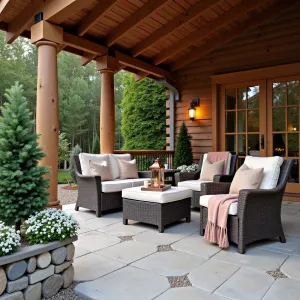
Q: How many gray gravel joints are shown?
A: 4